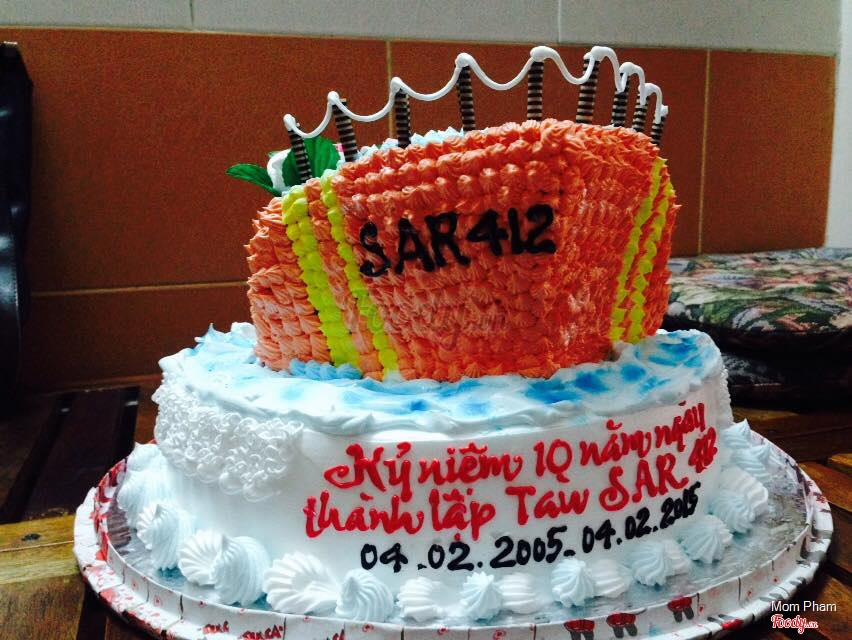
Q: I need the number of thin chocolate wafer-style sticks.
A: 9